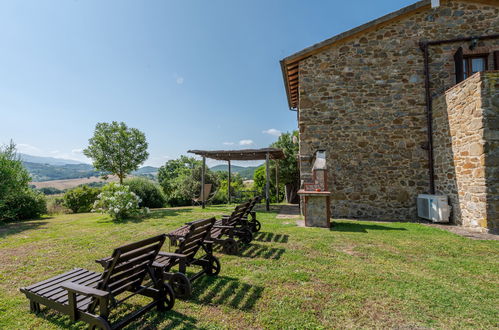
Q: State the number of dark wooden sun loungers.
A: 4